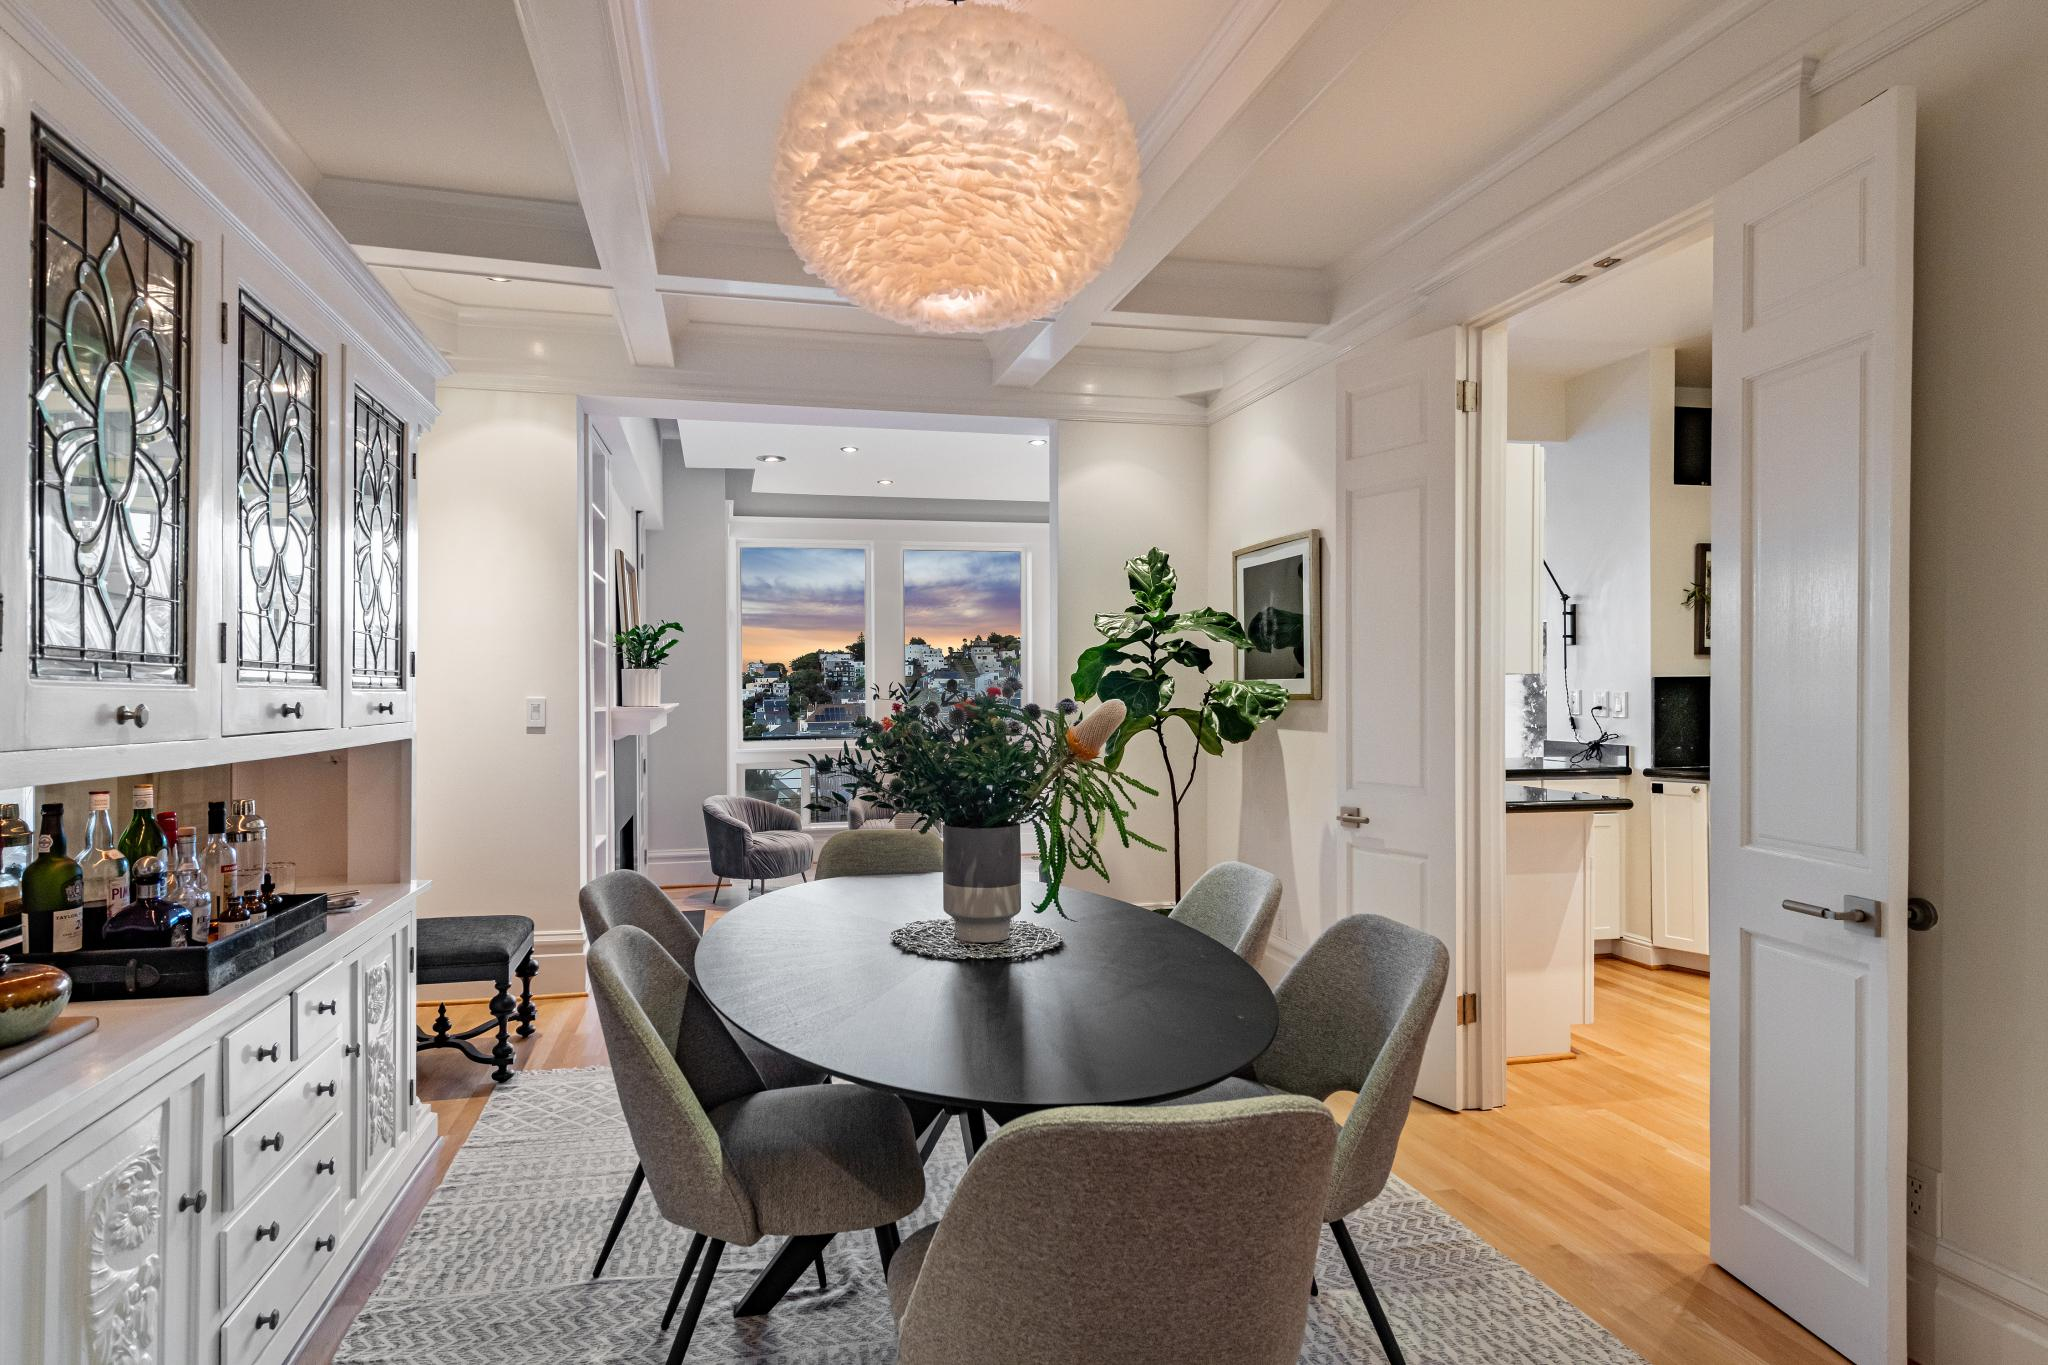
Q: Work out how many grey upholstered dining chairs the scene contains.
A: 6